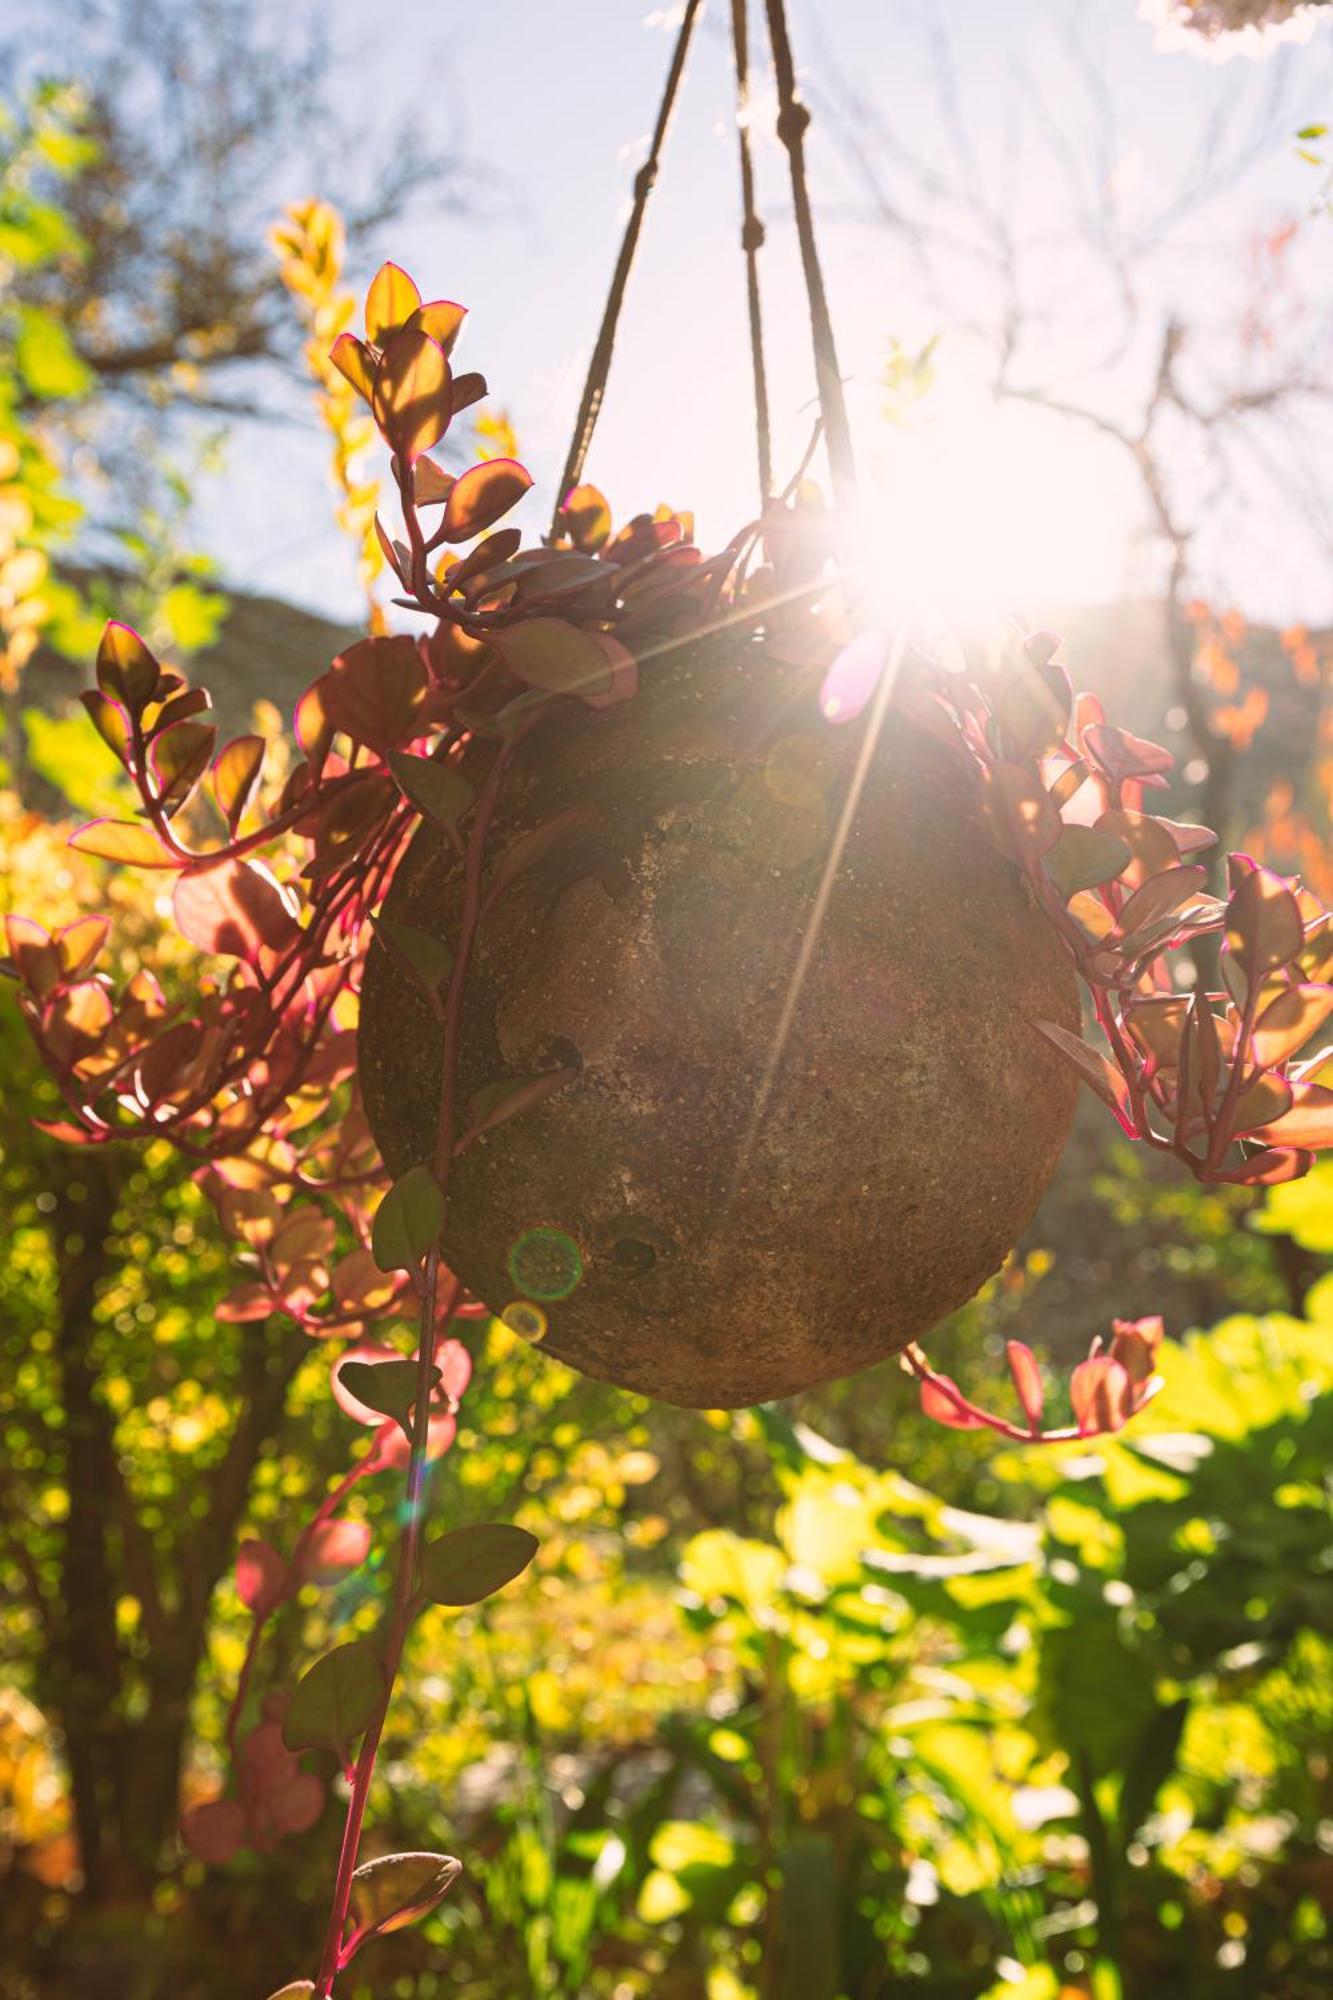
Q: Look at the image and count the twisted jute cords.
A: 3